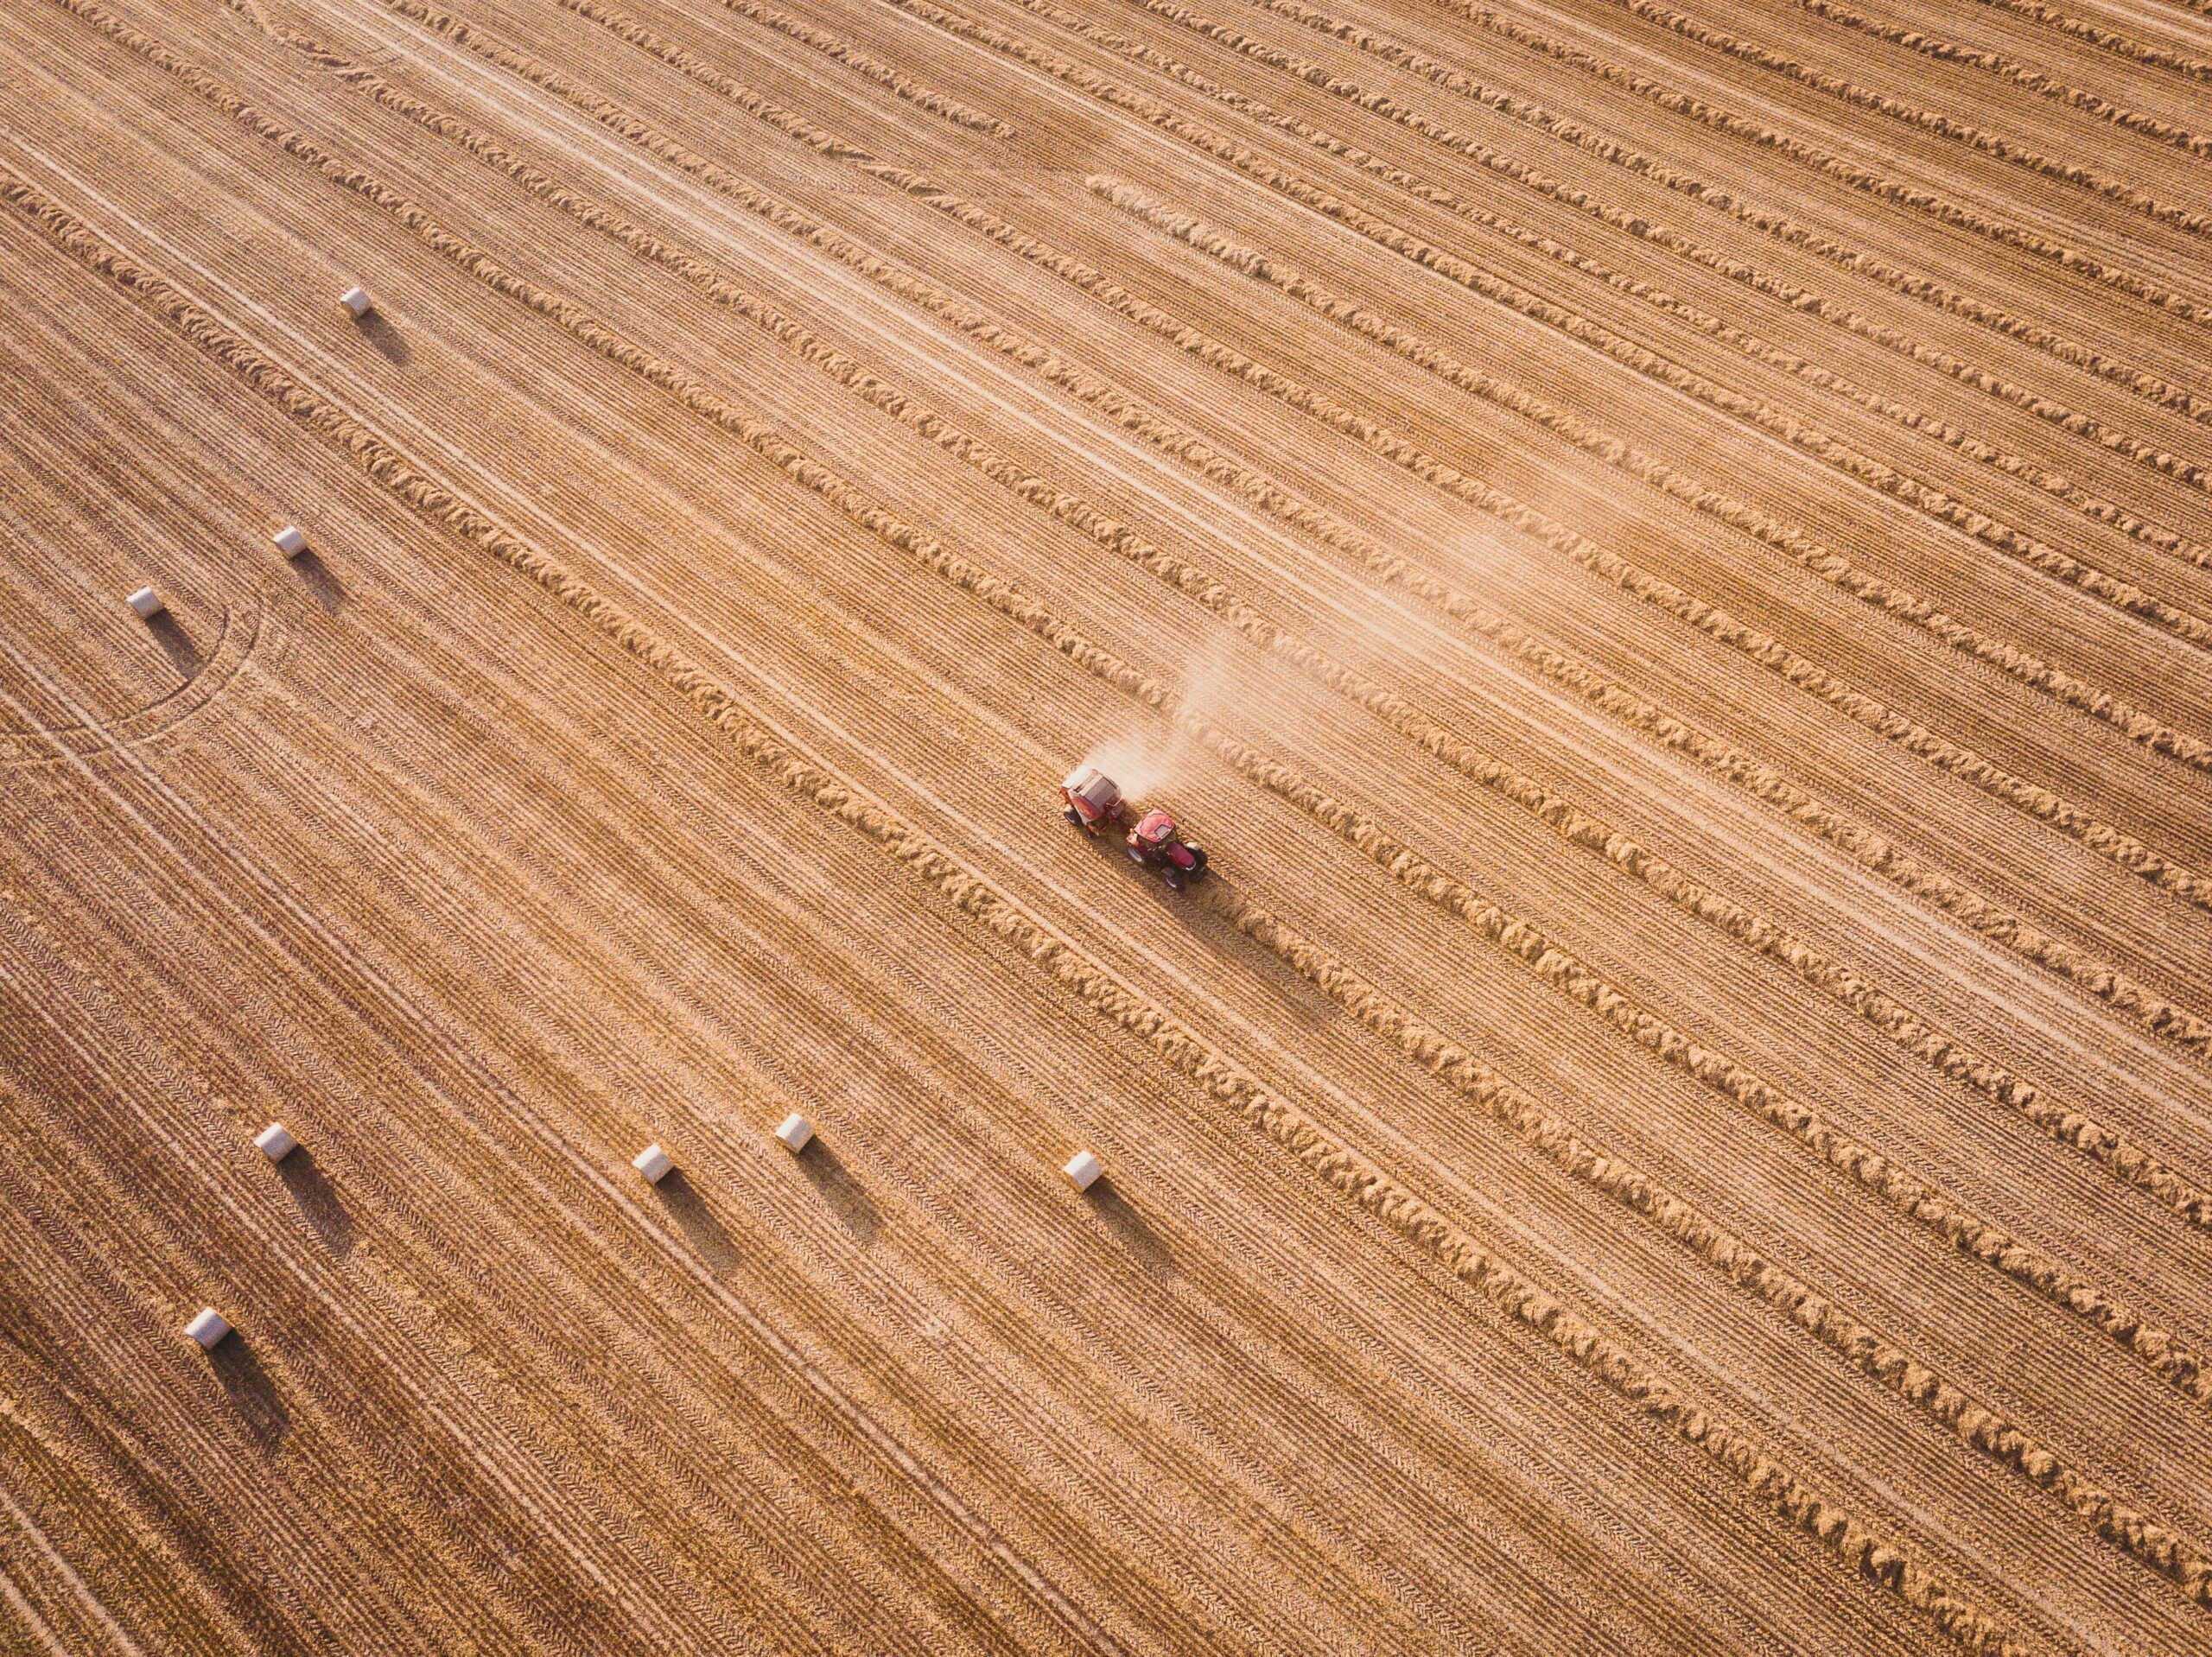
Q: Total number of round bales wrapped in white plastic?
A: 8